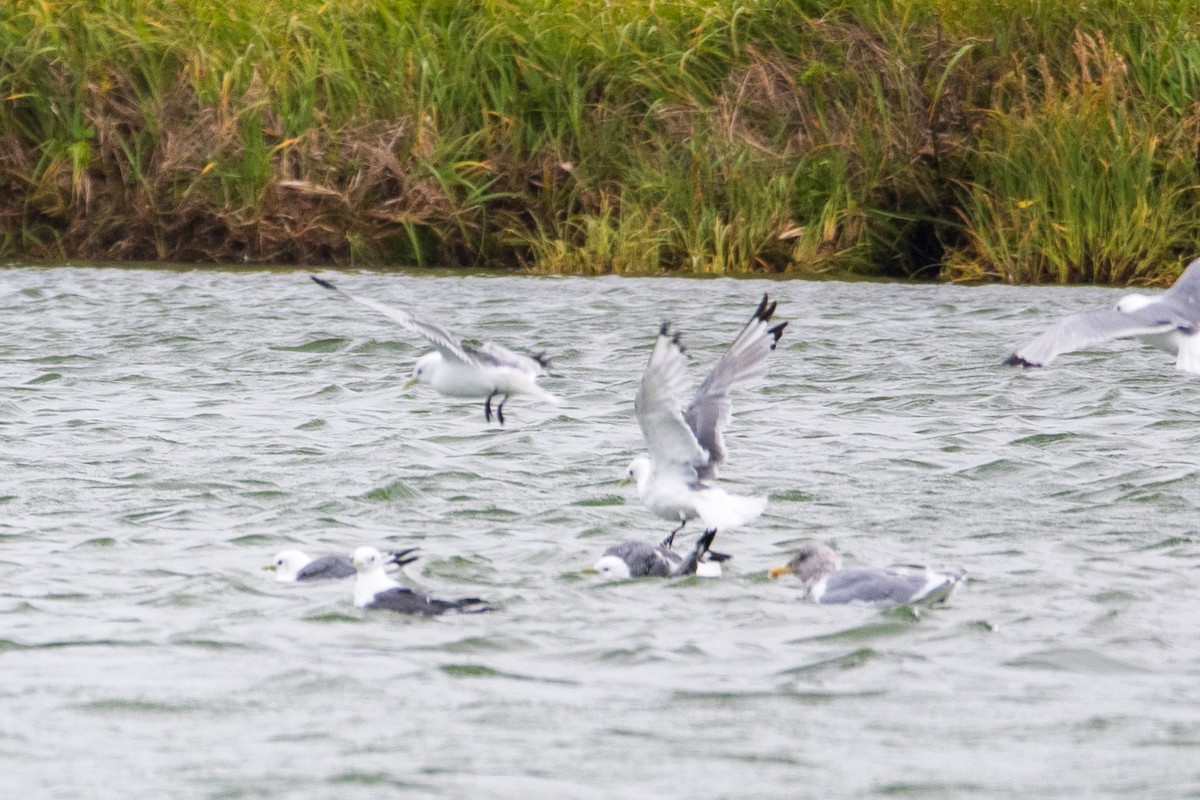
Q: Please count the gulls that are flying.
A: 3